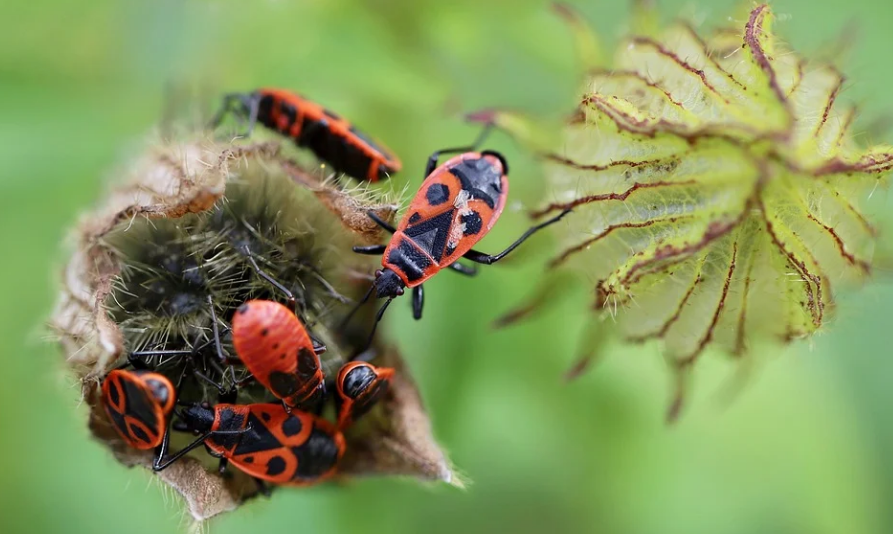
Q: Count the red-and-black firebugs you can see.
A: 6